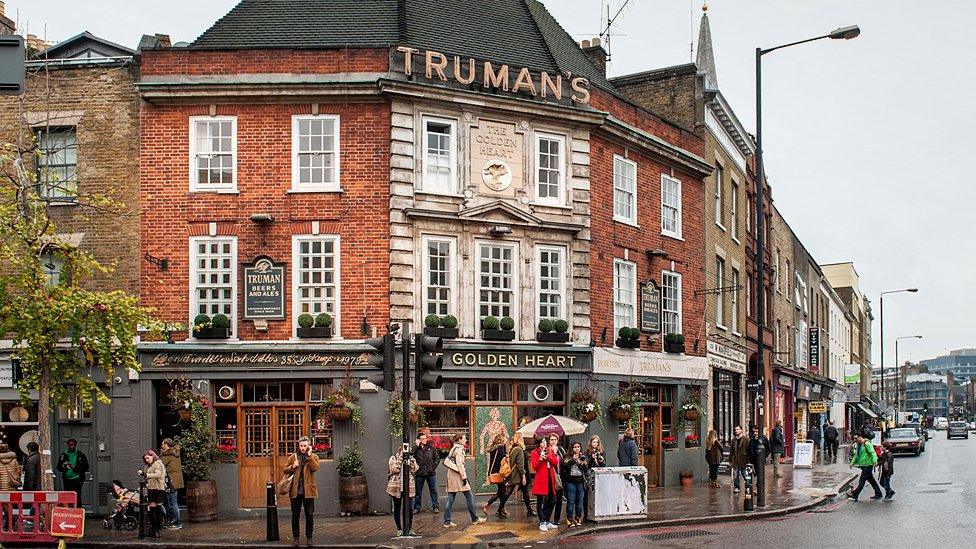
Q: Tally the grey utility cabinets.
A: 1